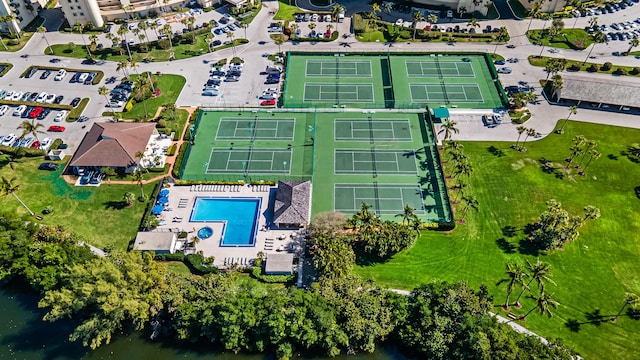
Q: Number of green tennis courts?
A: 9